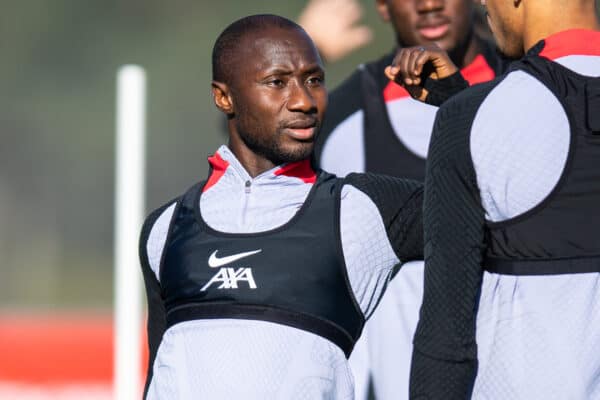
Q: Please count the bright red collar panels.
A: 5